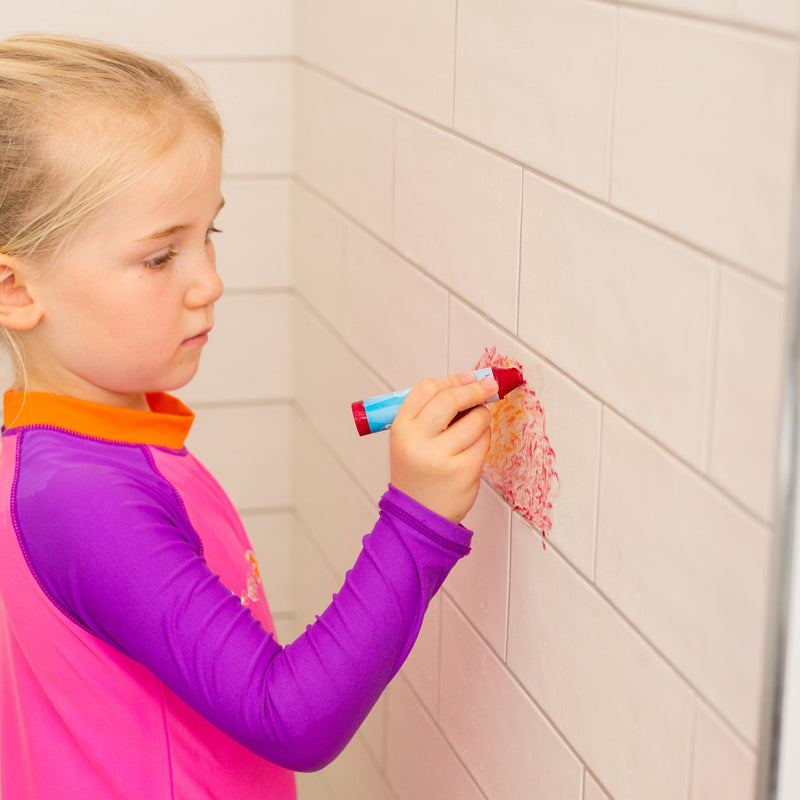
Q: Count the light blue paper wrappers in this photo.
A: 1